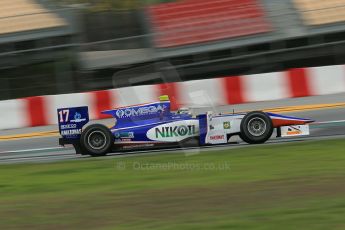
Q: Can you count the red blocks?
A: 5